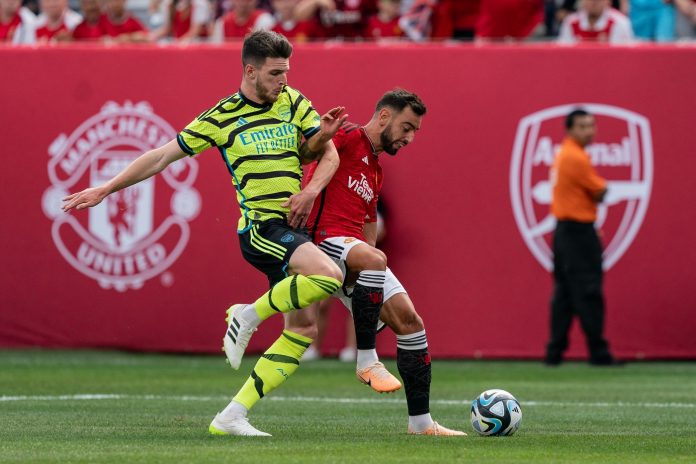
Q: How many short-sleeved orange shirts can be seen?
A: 1